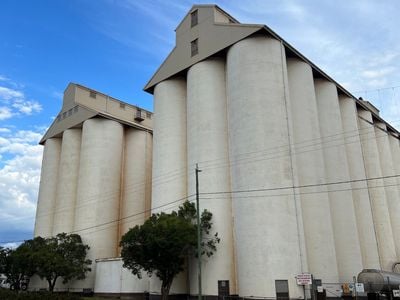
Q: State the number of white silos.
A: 13